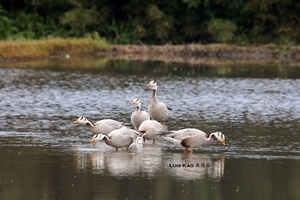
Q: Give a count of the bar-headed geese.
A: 6